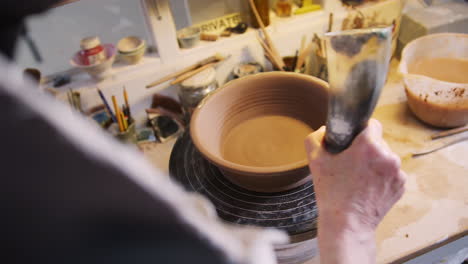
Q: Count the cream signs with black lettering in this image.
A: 1